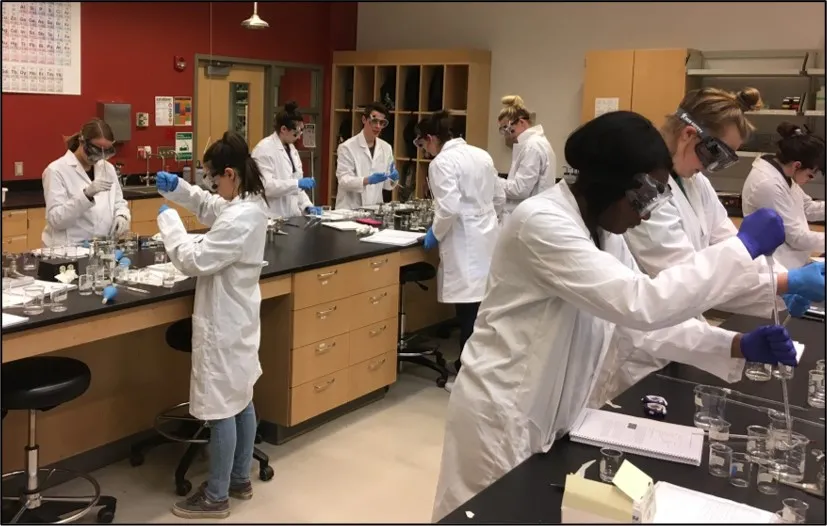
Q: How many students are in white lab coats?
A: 9